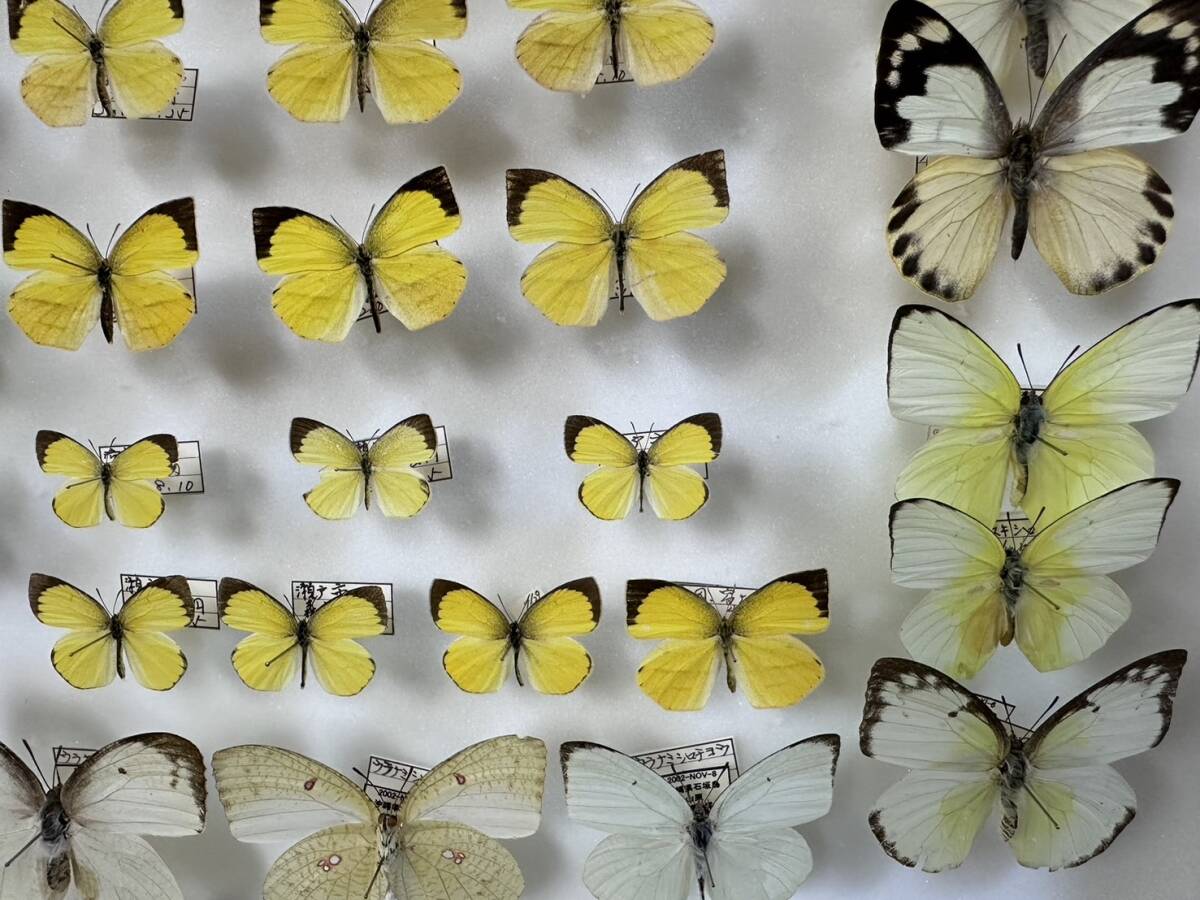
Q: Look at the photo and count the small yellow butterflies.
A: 13